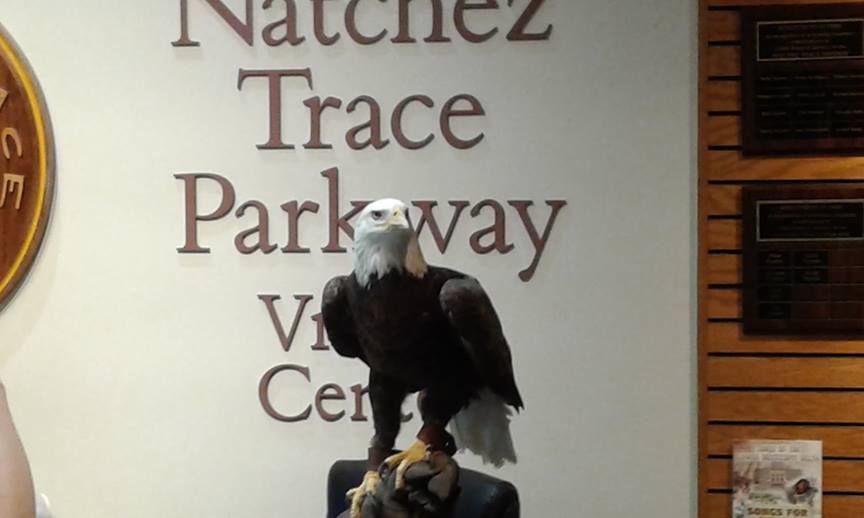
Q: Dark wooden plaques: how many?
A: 2